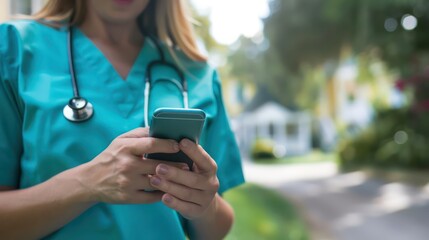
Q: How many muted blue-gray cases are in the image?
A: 1